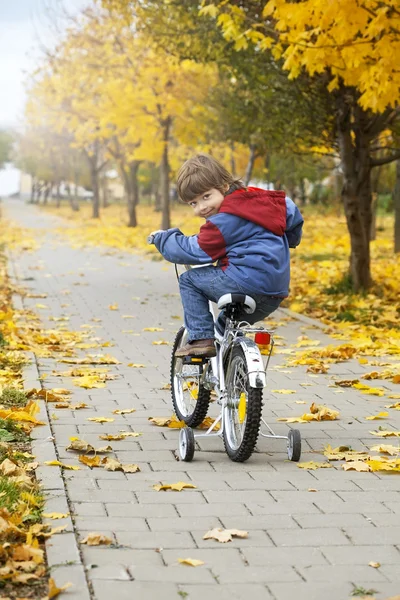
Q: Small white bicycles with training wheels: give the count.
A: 1